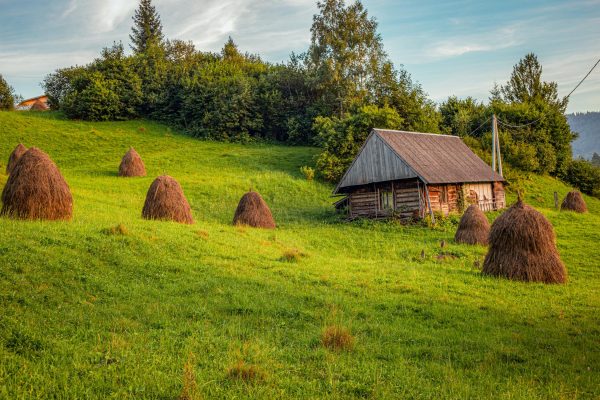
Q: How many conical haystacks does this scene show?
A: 8